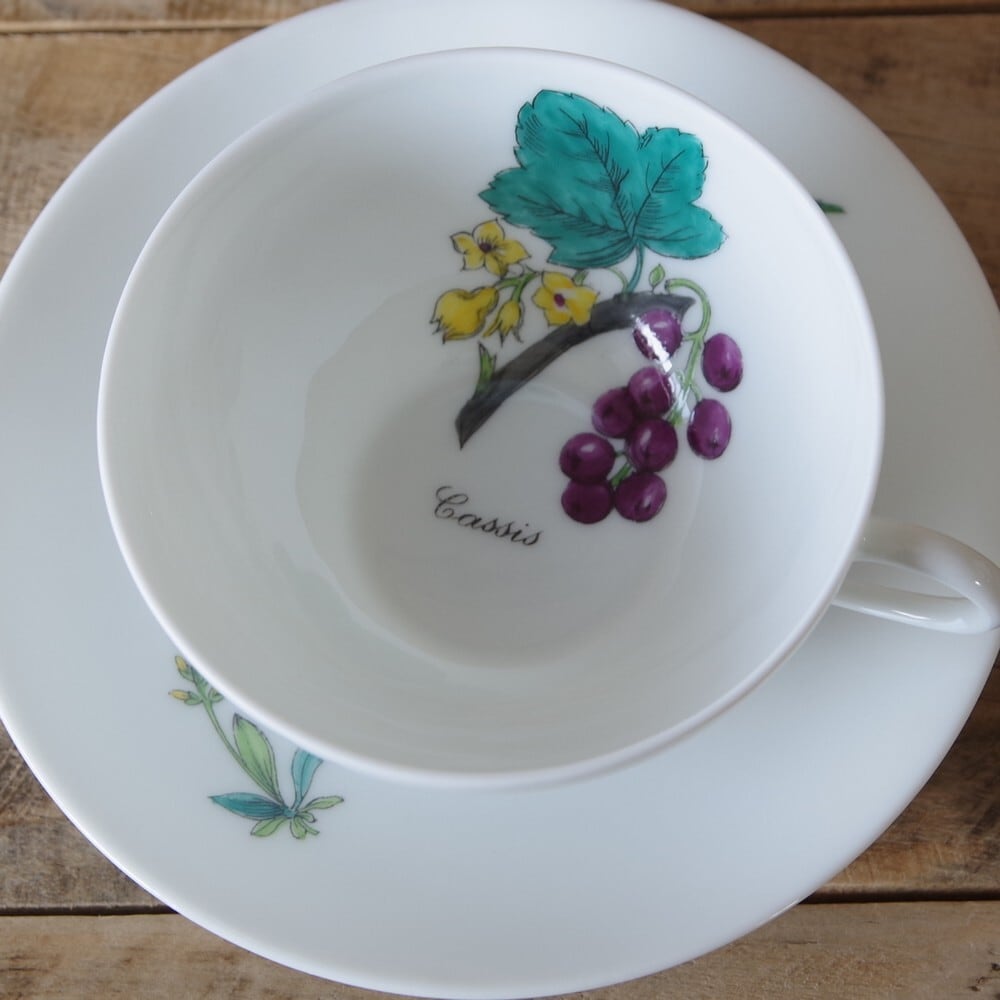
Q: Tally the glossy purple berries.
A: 9